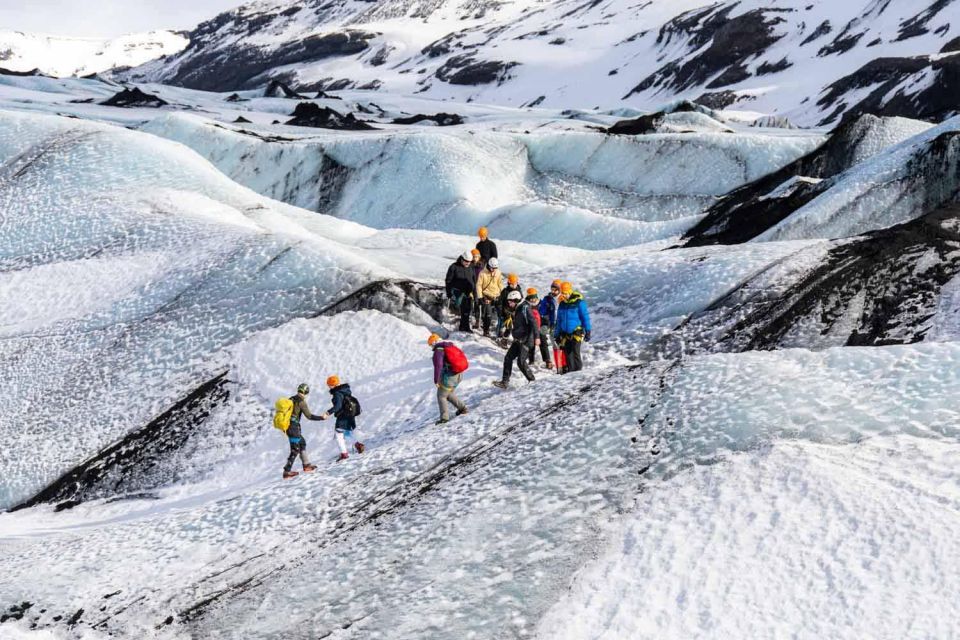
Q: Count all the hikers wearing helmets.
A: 12